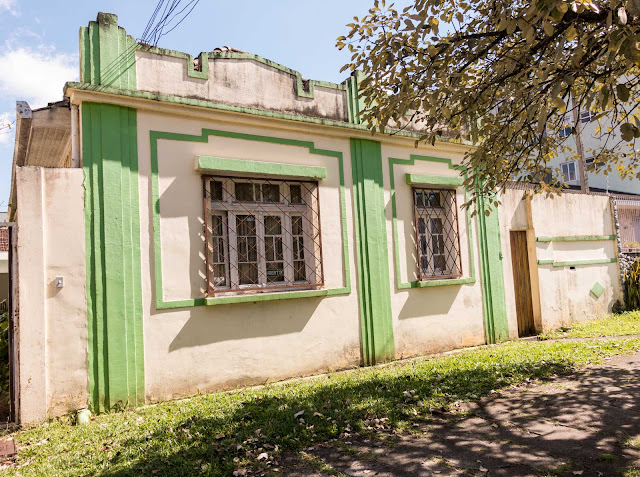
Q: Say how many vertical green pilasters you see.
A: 3